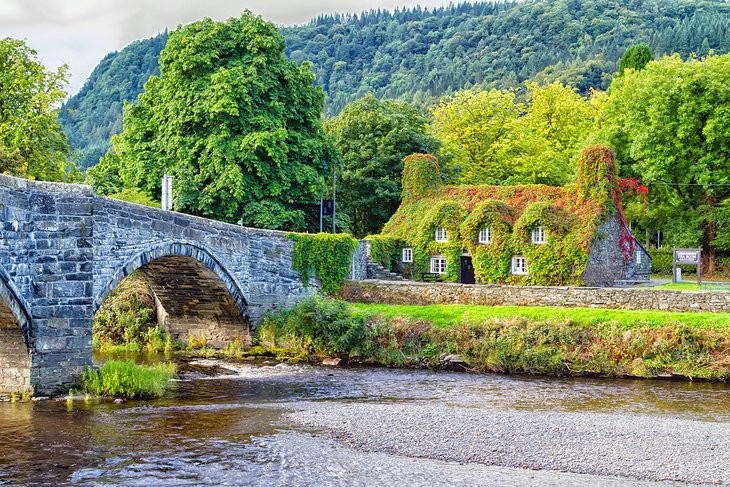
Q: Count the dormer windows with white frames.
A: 3